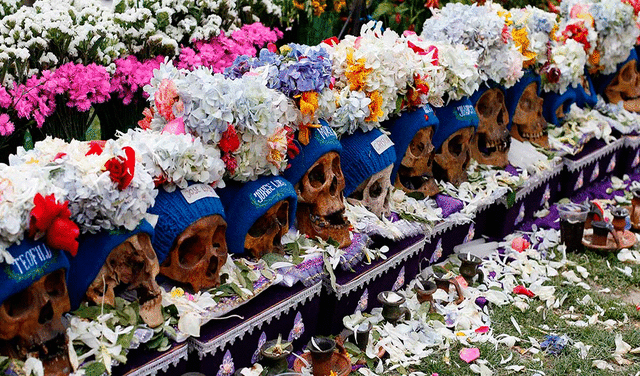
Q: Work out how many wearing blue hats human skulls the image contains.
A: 13